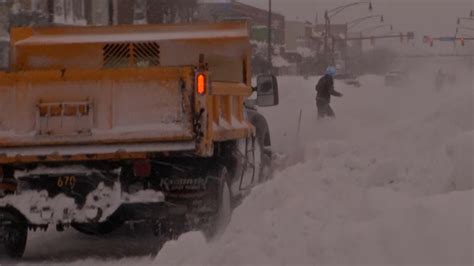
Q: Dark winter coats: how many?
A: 1